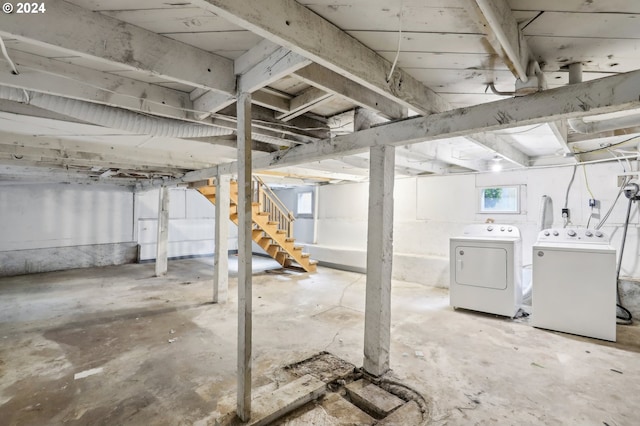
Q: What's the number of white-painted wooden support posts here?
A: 4